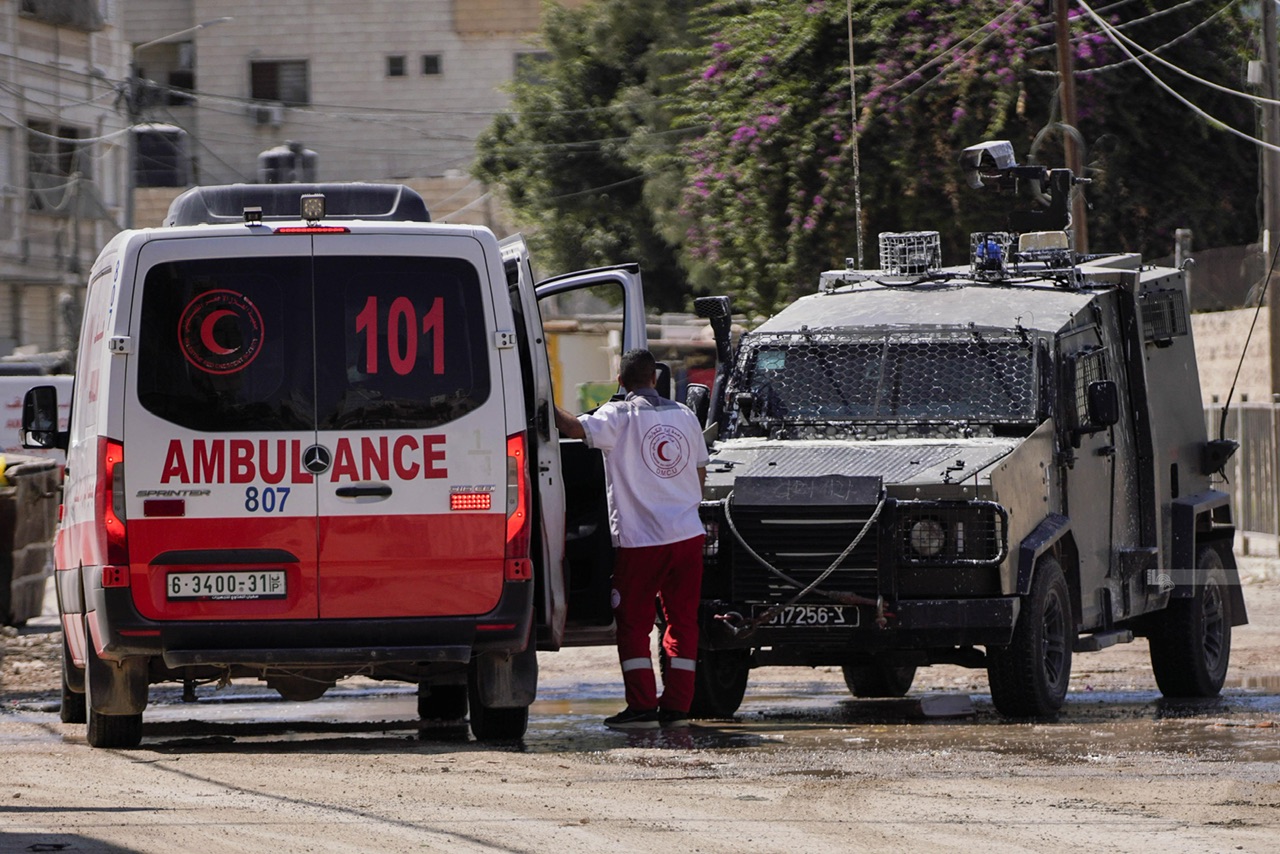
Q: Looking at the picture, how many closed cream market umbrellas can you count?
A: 0